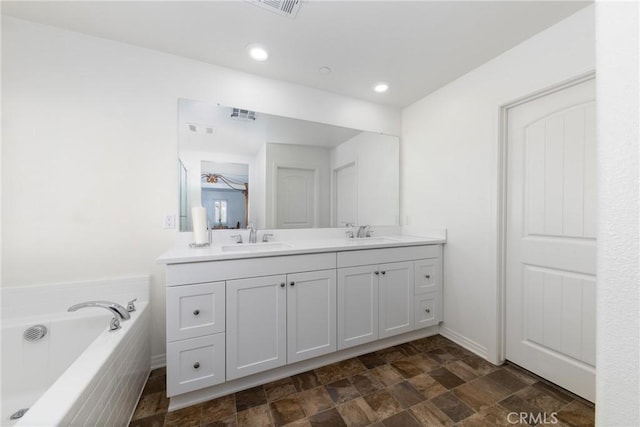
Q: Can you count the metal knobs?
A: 8